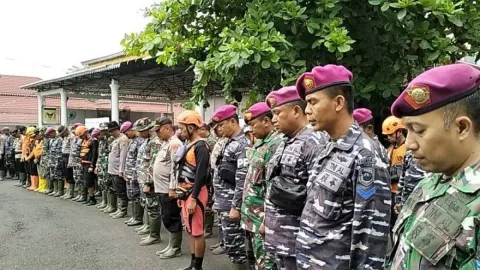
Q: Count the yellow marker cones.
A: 0